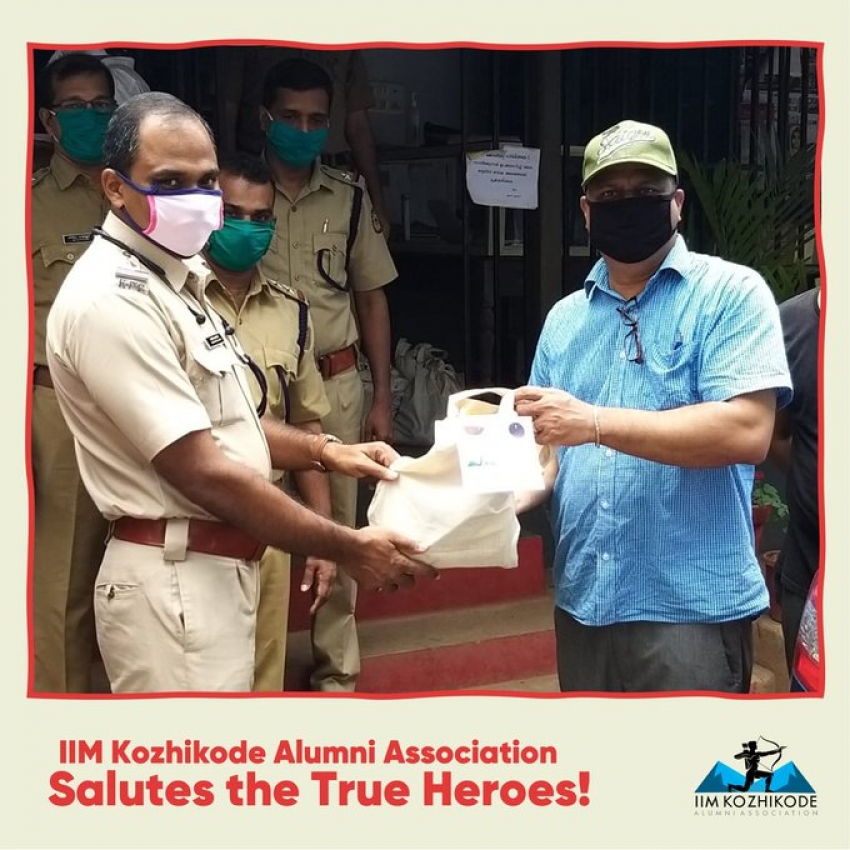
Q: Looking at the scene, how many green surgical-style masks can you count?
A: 3